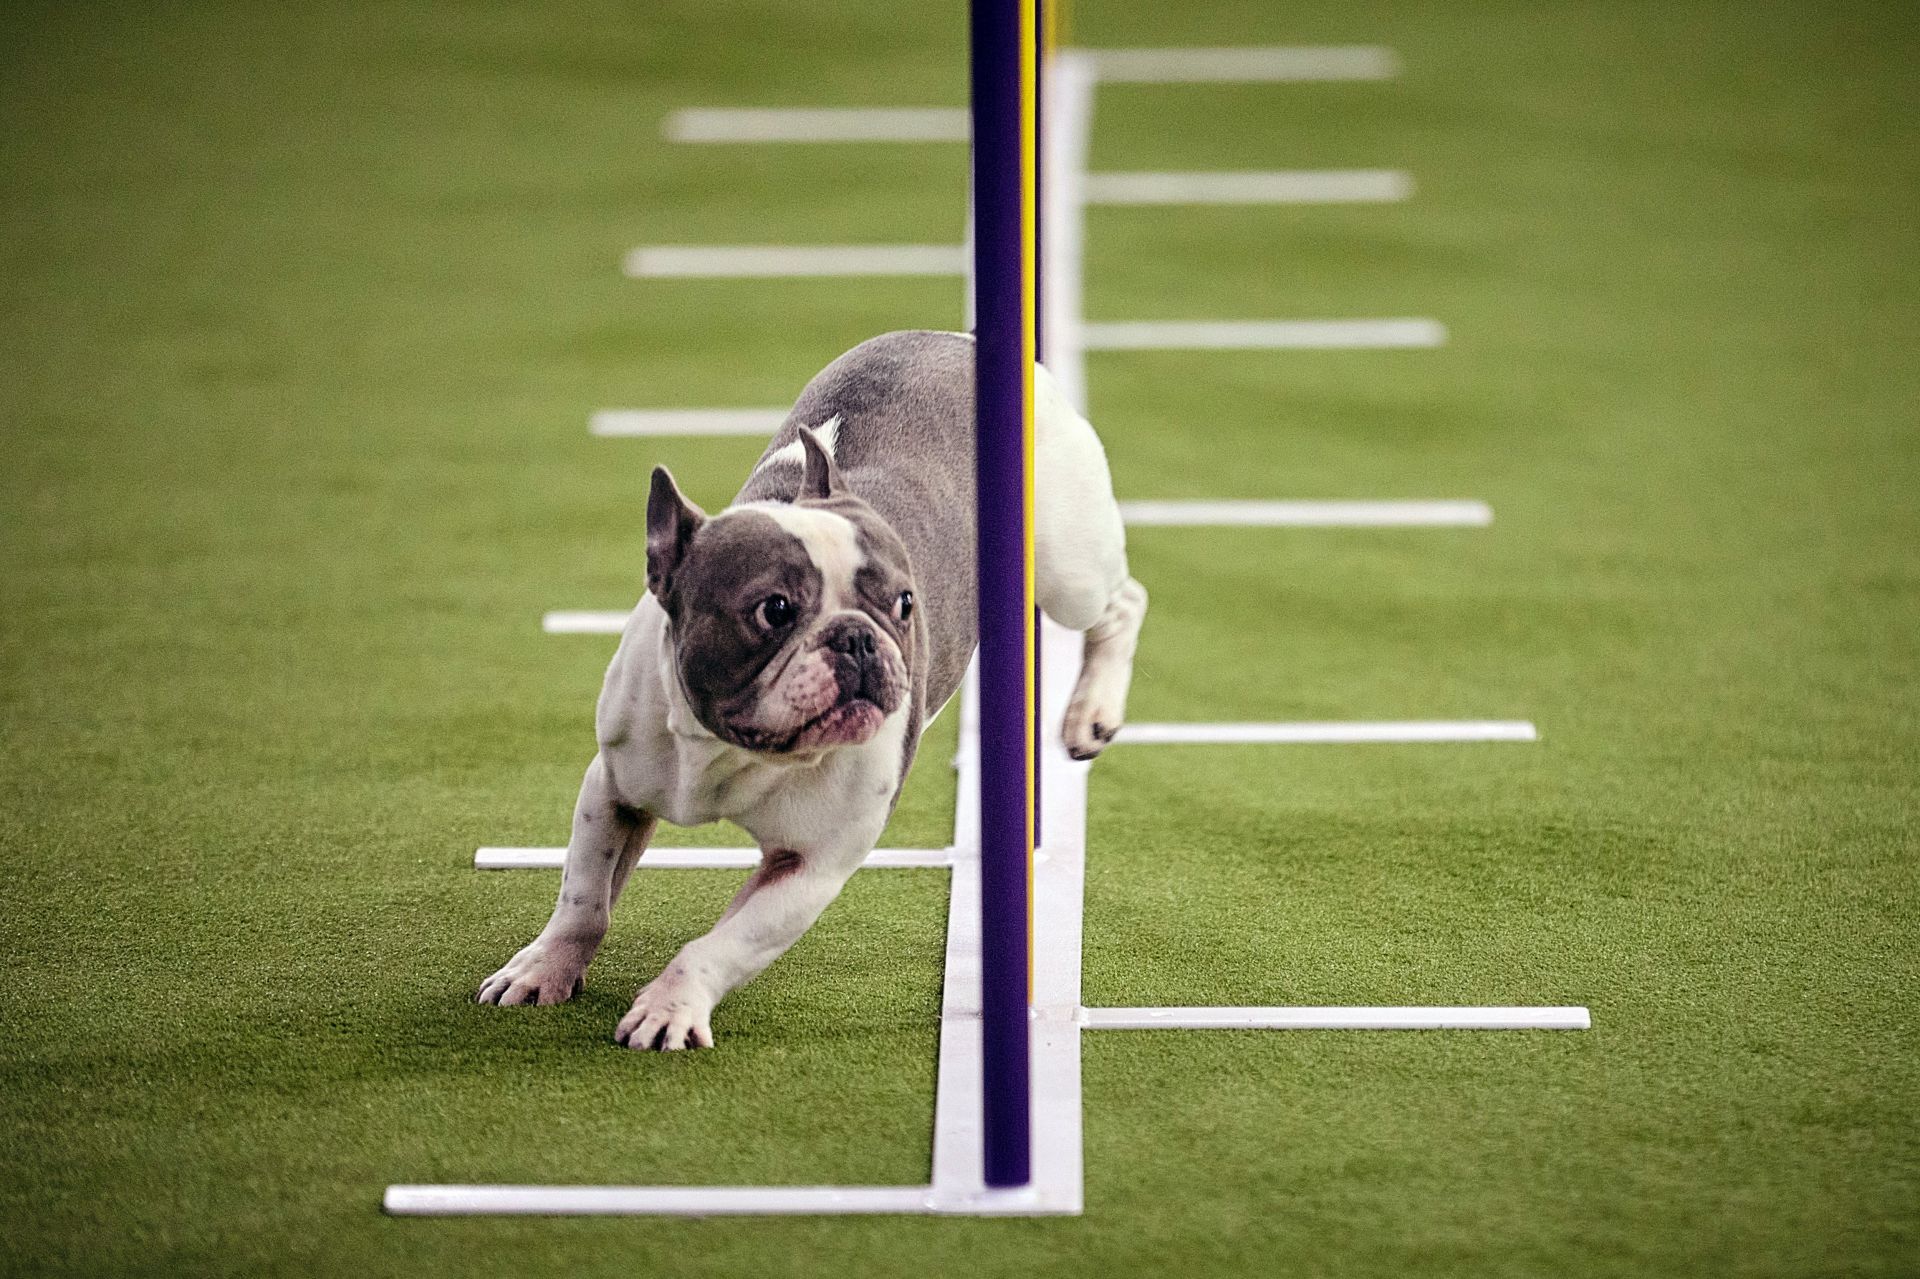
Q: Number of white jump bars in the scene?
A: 12